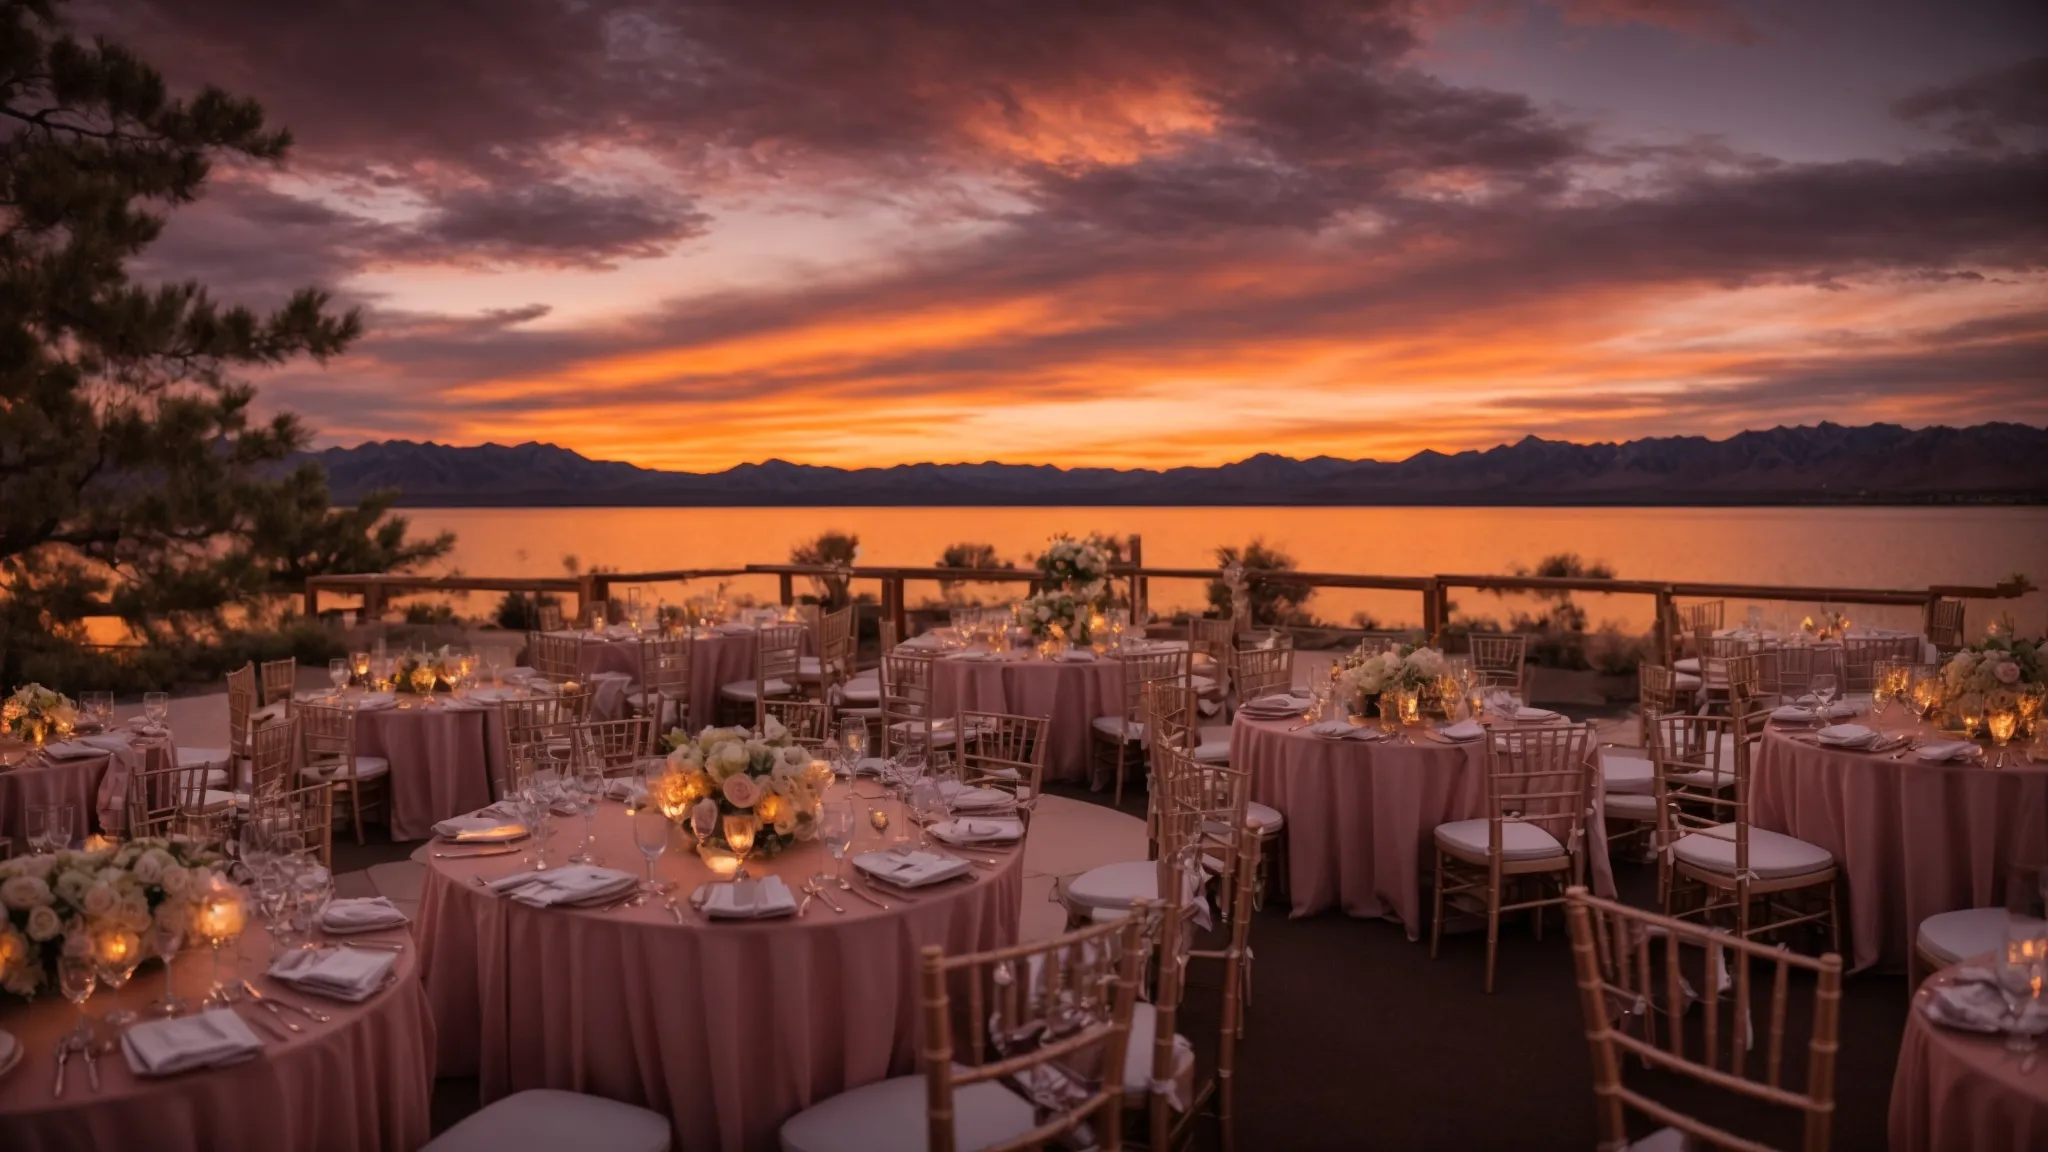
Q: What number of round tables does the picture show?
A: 10